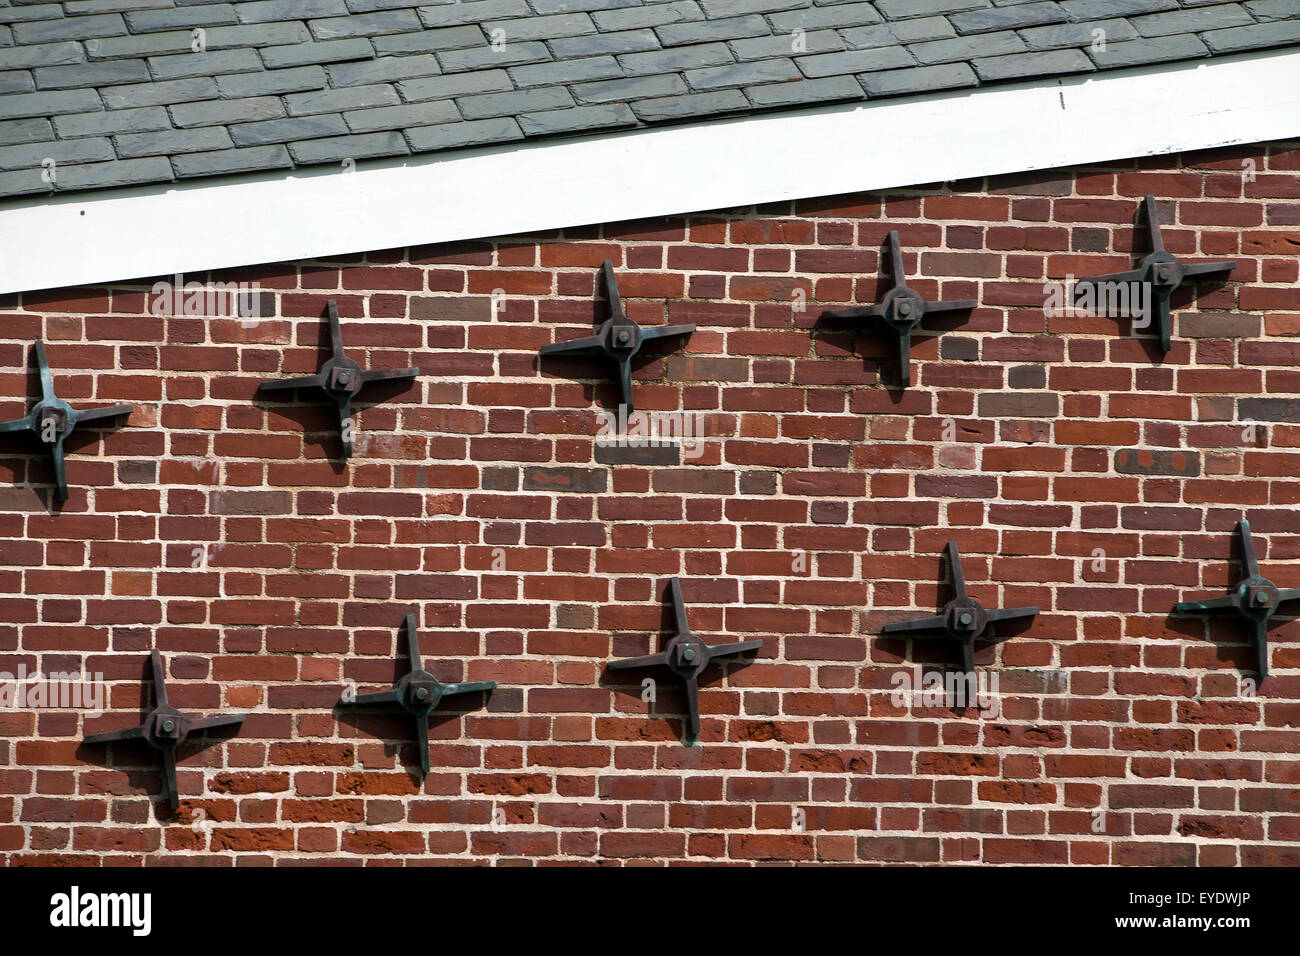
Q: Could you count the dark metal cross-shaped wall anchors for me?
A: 10